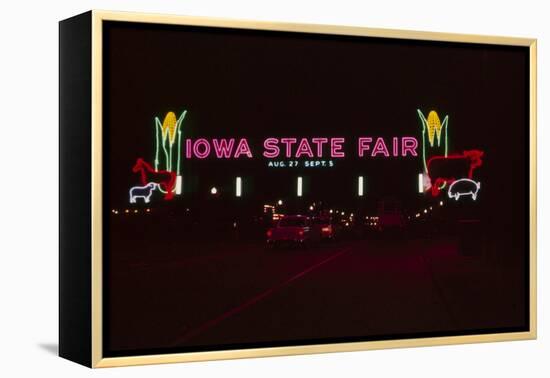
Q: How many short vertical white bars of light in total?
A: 5